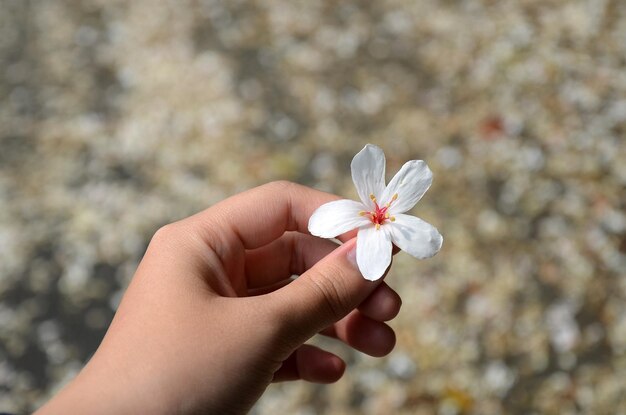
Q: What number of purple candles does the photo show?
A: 0